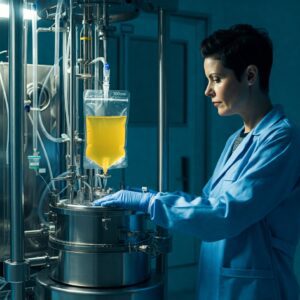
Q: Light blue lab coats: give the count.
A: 1